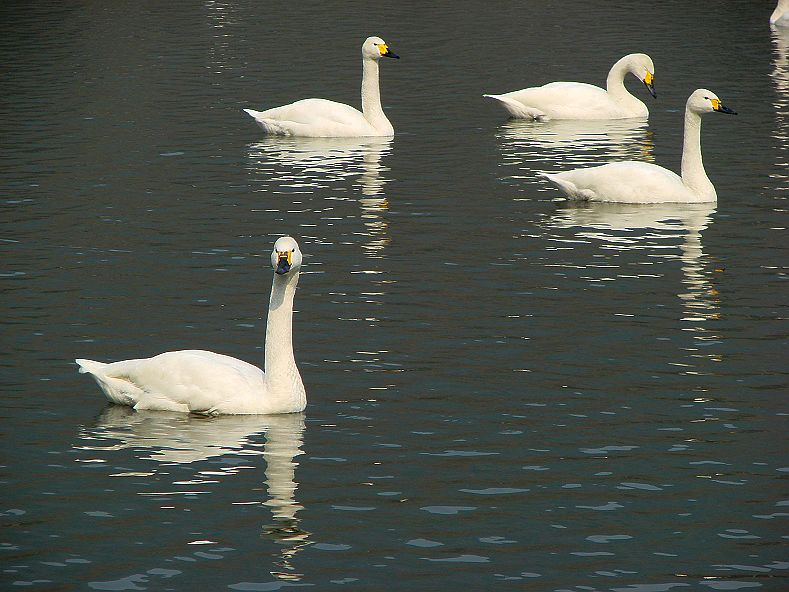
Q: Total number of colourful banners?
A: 0